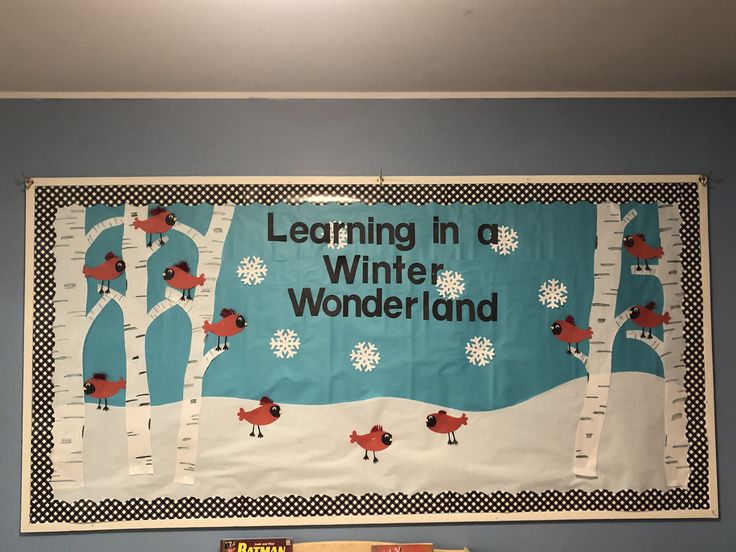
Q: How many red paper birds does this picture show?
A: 11